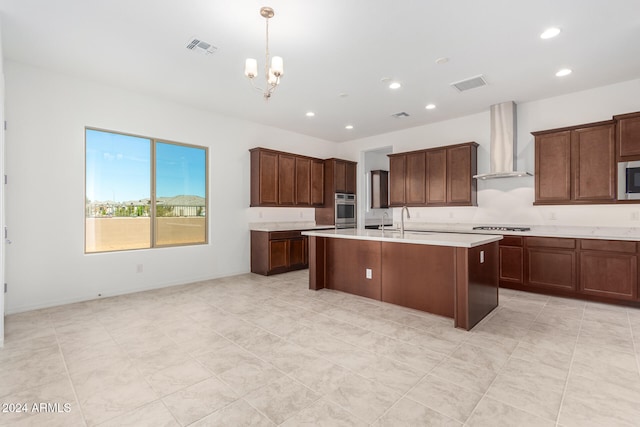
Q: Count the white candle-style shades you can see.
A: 3